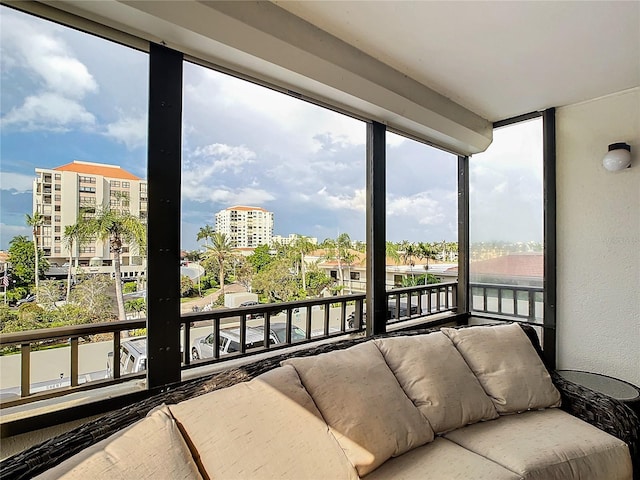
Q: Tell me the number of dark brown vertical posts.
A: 4